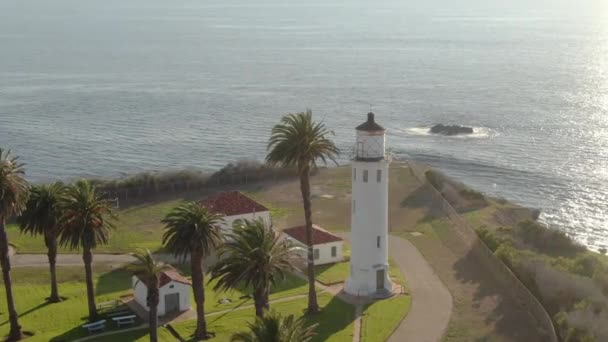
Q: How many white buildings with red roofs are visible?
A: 3